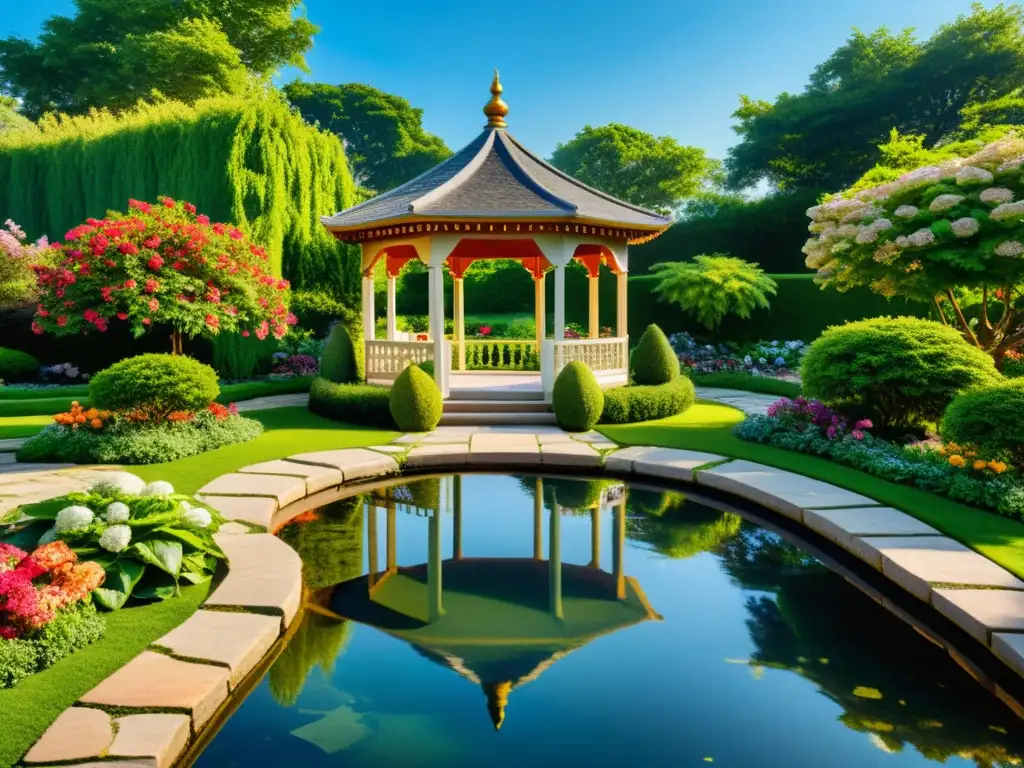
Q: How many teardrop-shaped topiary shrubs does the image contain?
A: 4